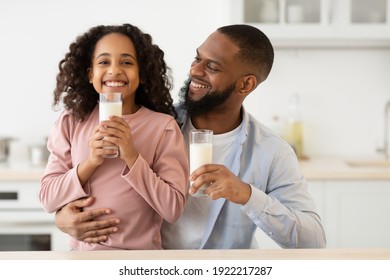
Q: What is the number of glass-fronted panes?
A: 3